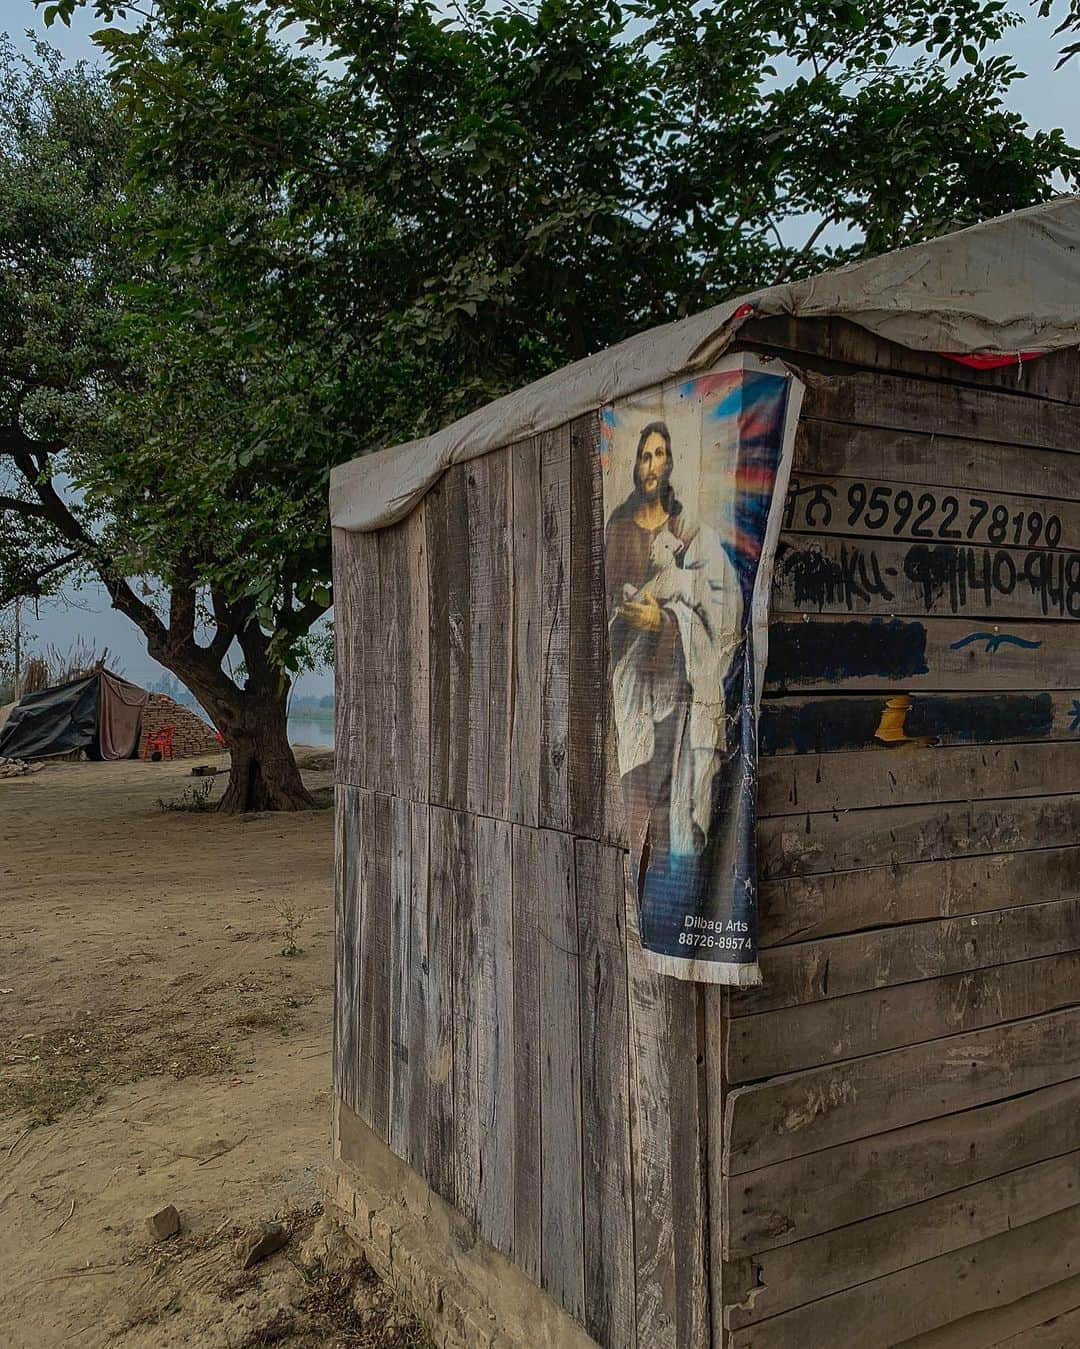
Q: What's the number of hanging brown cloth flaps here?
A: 1